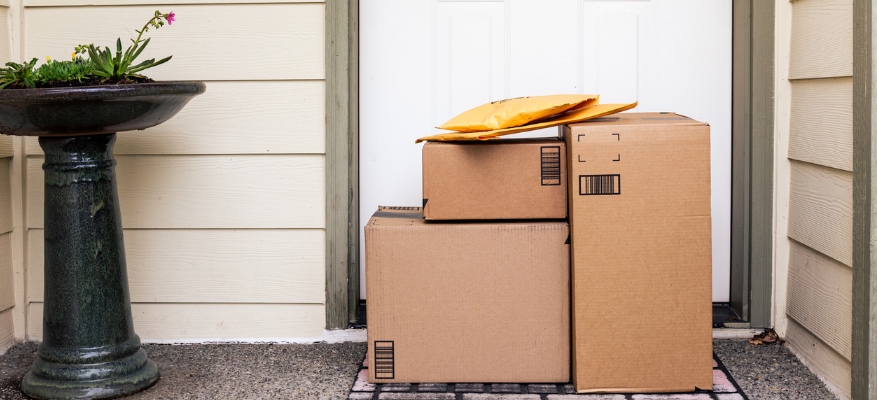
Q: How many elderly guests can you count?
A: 0